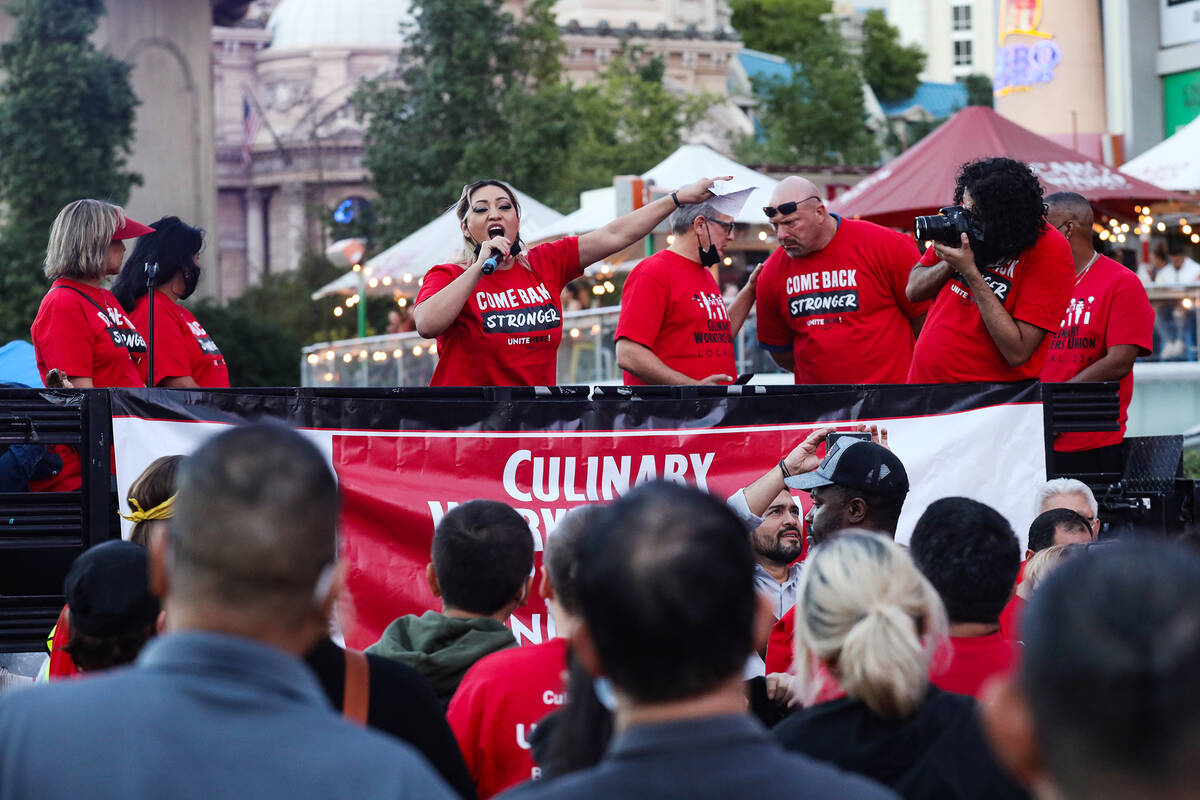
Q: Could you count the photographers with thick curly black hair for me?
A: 1